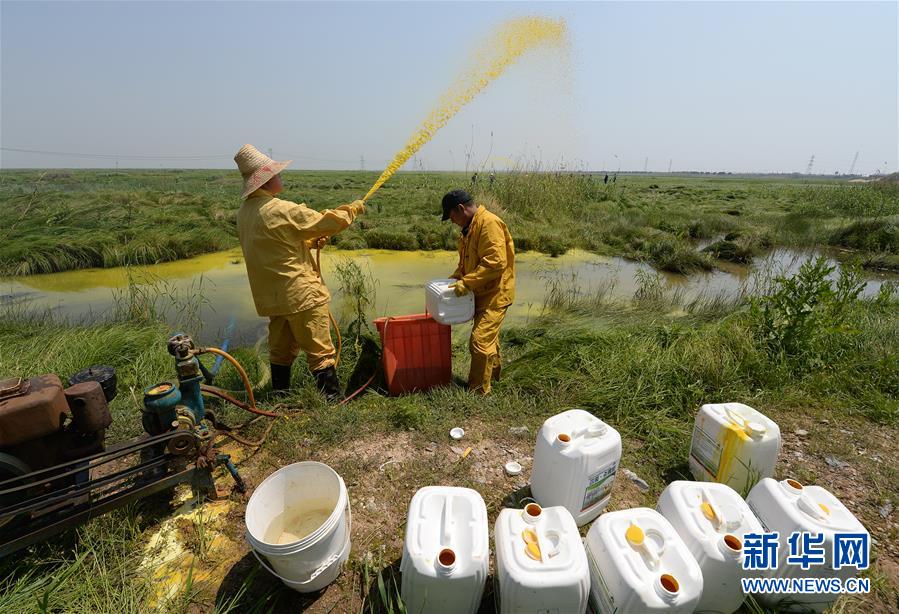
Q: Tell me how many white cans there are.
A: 8